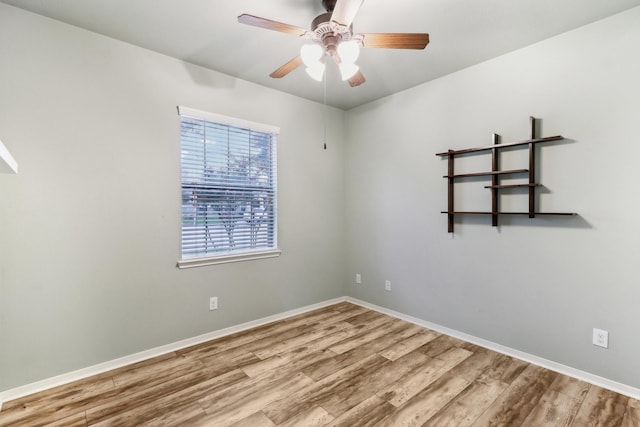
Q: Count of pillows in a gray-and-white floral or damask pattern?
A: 0